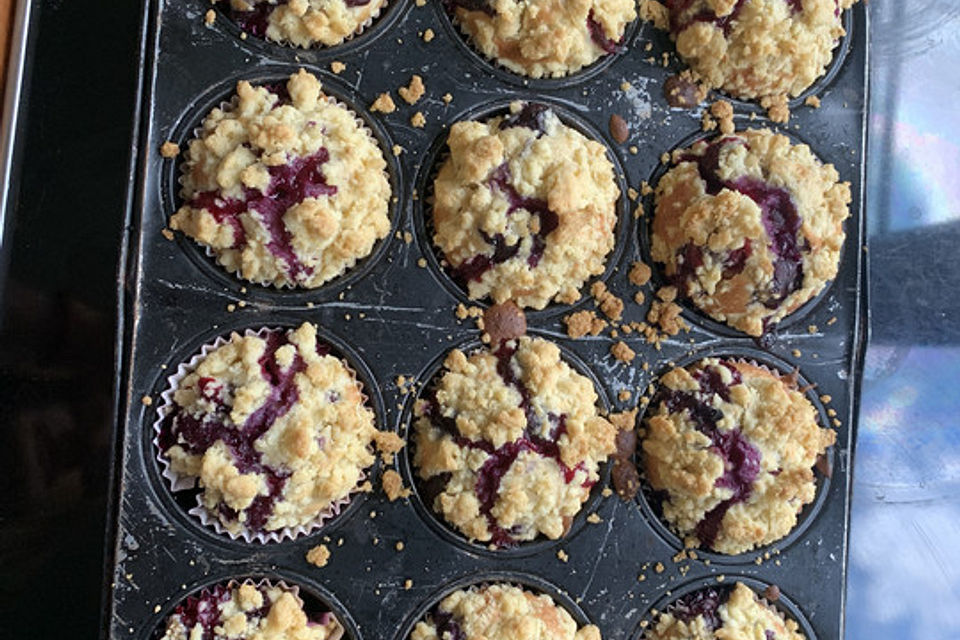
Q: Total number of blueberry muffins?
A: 12